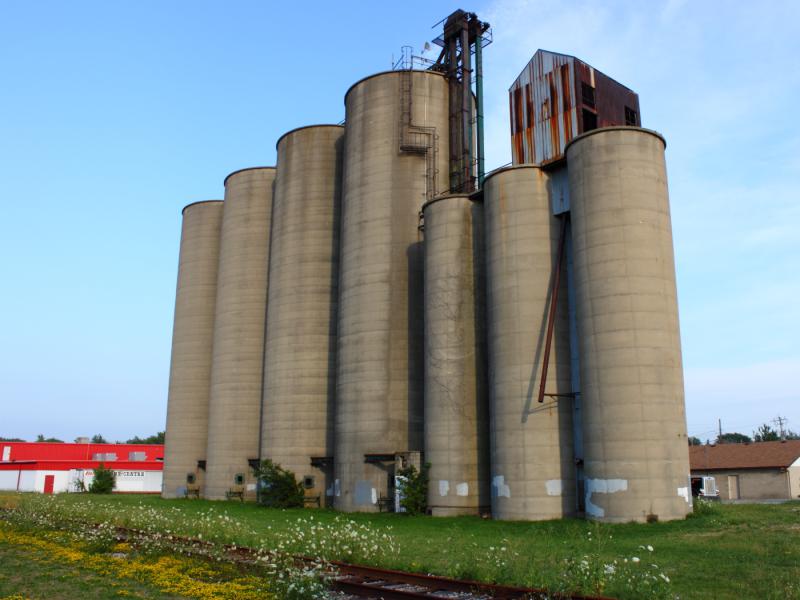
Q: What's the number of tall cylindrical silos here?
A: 7